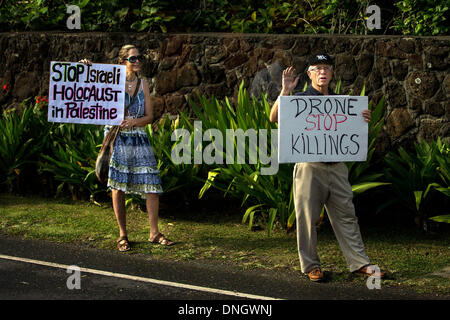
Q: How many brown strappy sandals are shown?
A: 2